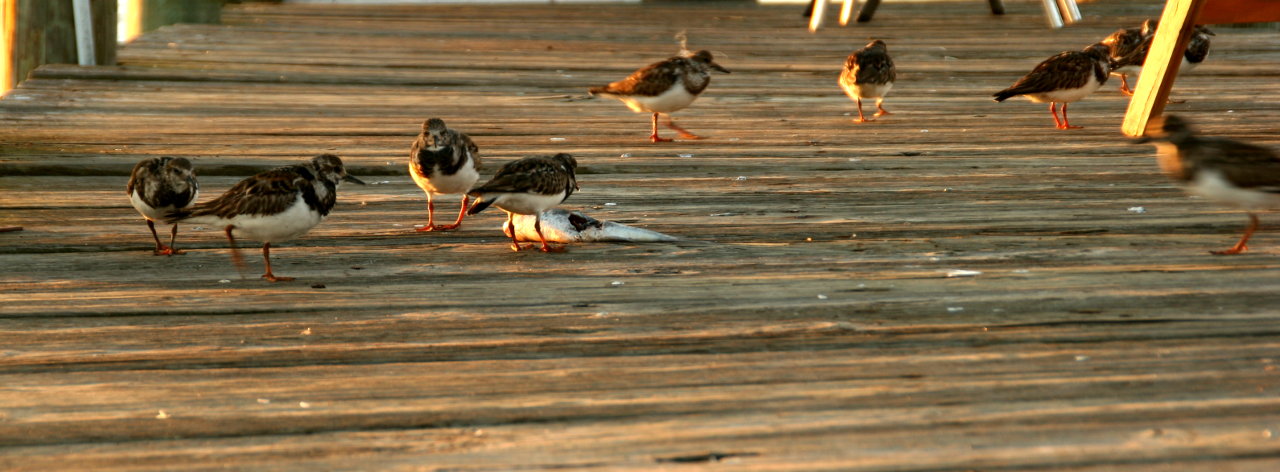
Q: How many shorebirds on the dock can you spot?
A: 10